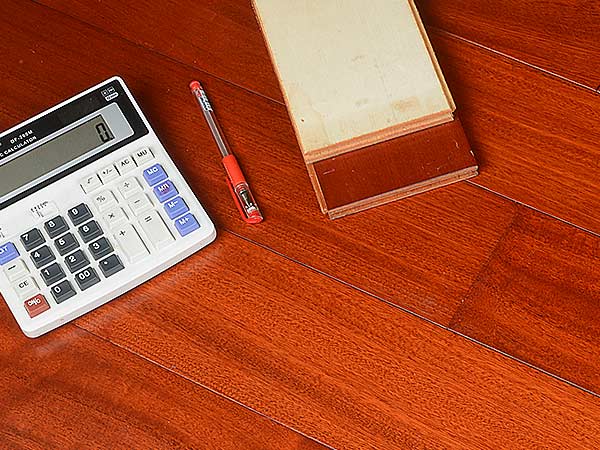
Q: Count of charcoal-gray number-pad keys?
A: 12